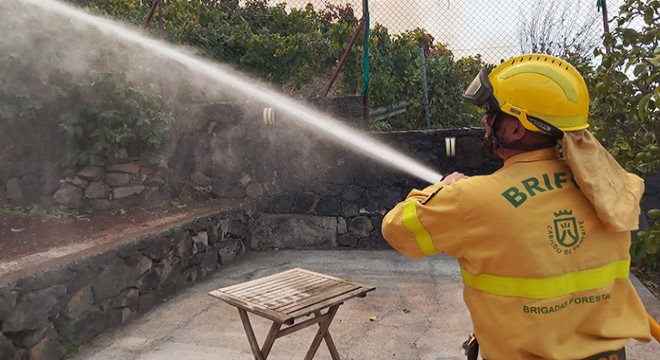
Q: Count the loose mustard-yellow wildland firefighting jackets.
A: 1